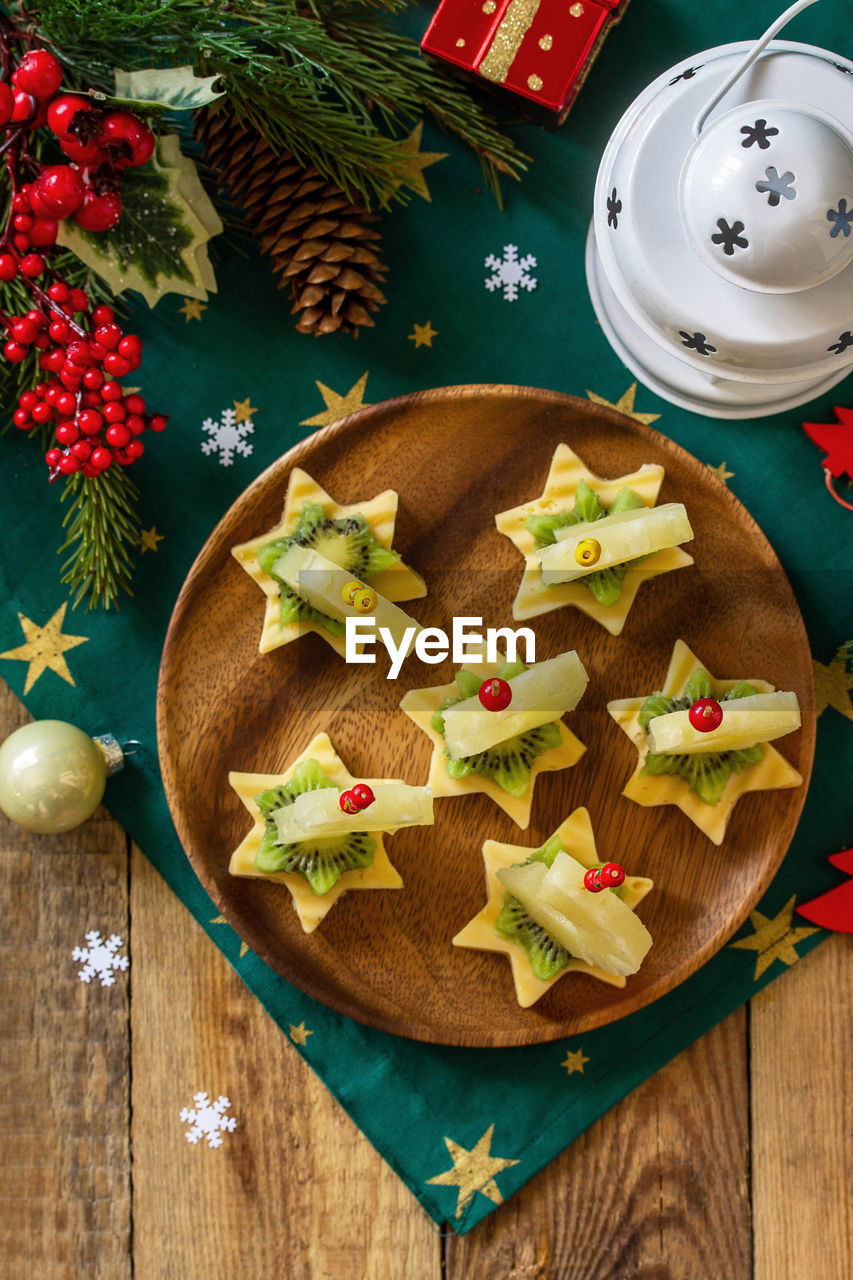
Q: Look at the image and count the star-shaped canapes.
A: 6